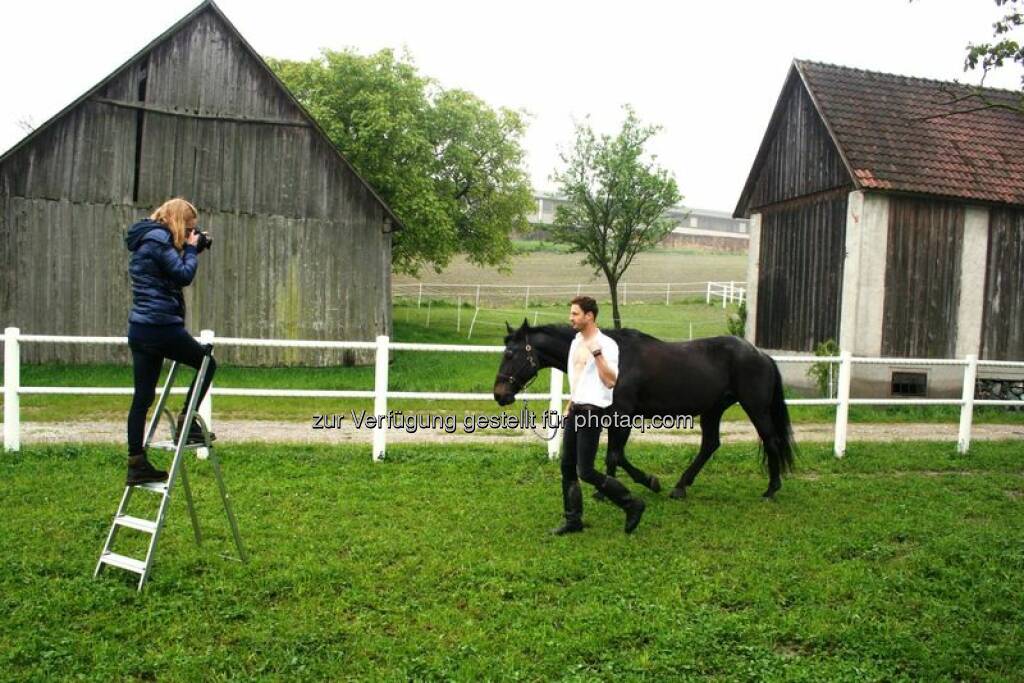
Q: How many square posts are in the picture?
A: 6